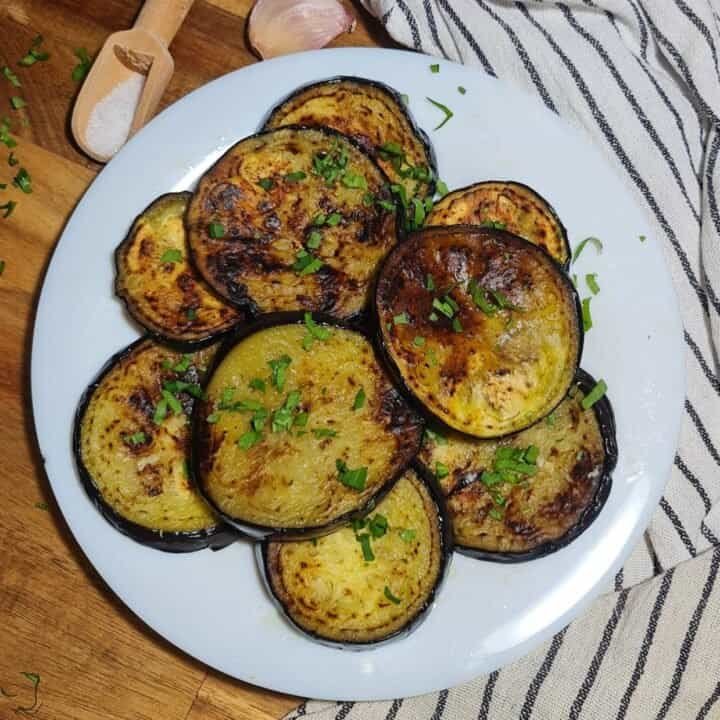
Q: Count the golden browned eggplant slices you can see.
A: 9